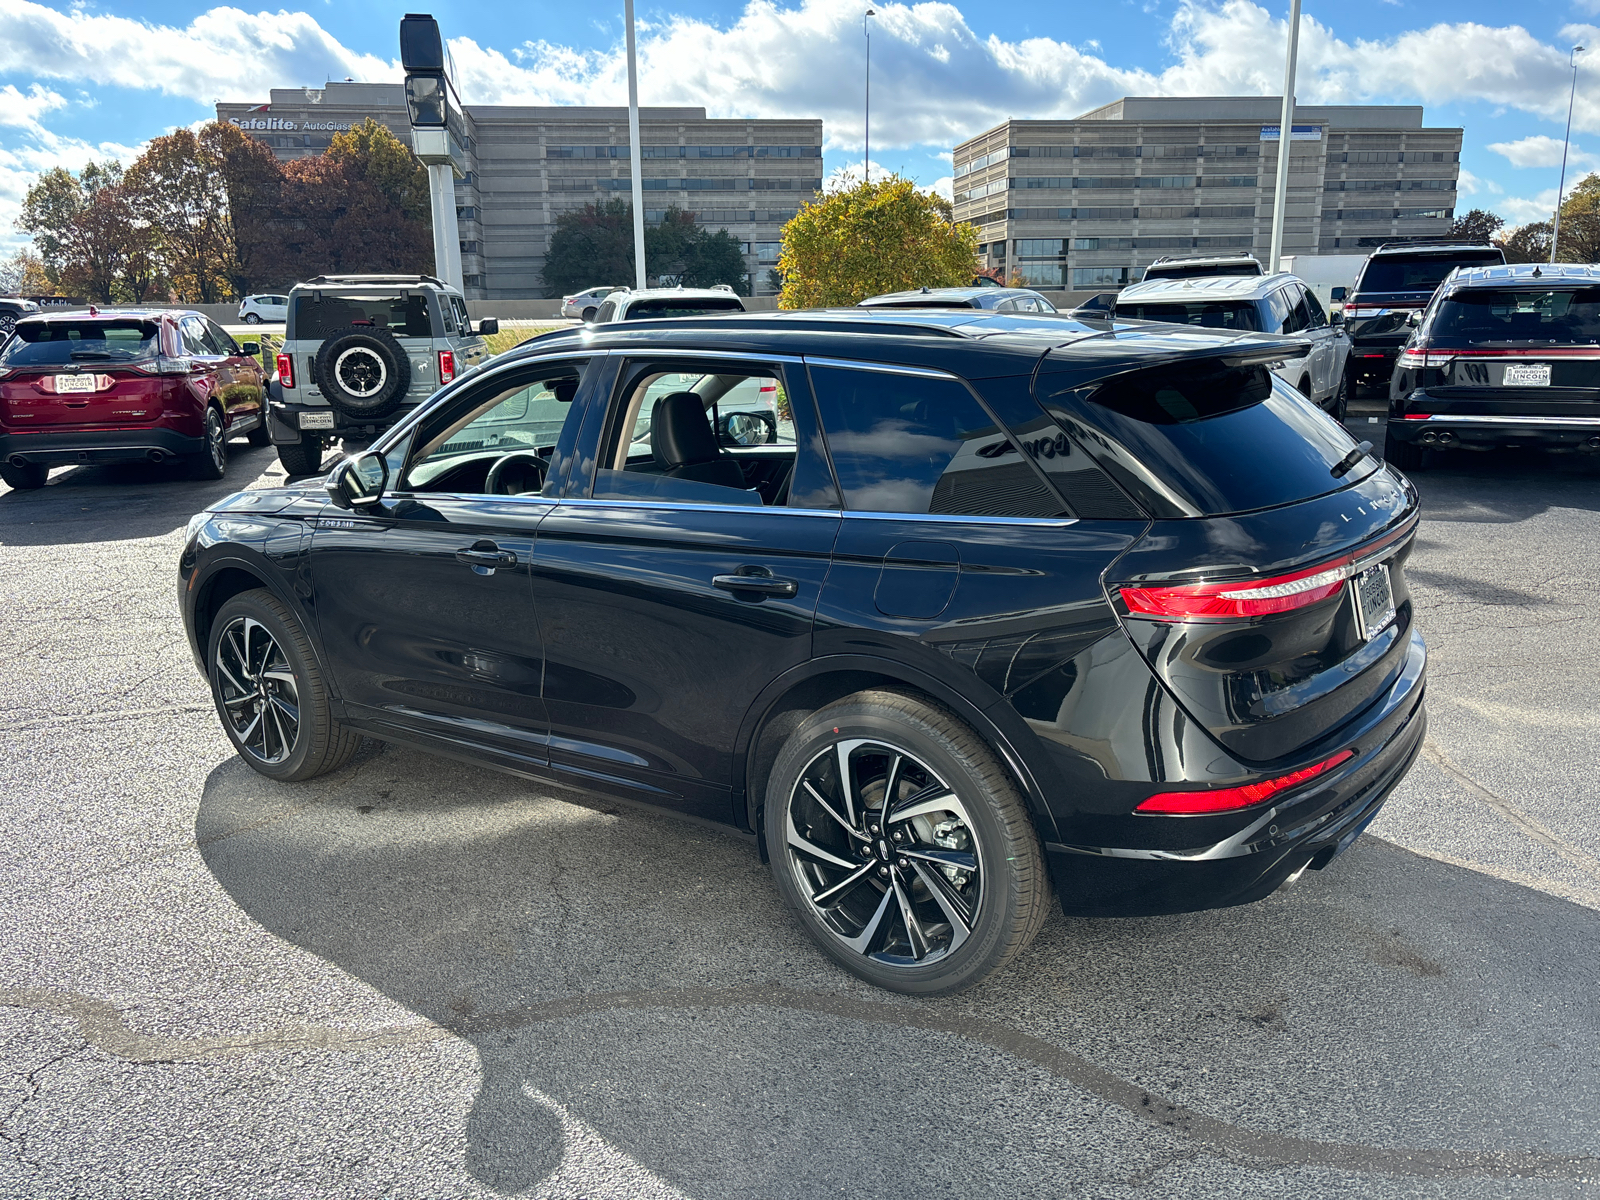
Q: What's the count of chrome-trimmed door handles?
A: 2